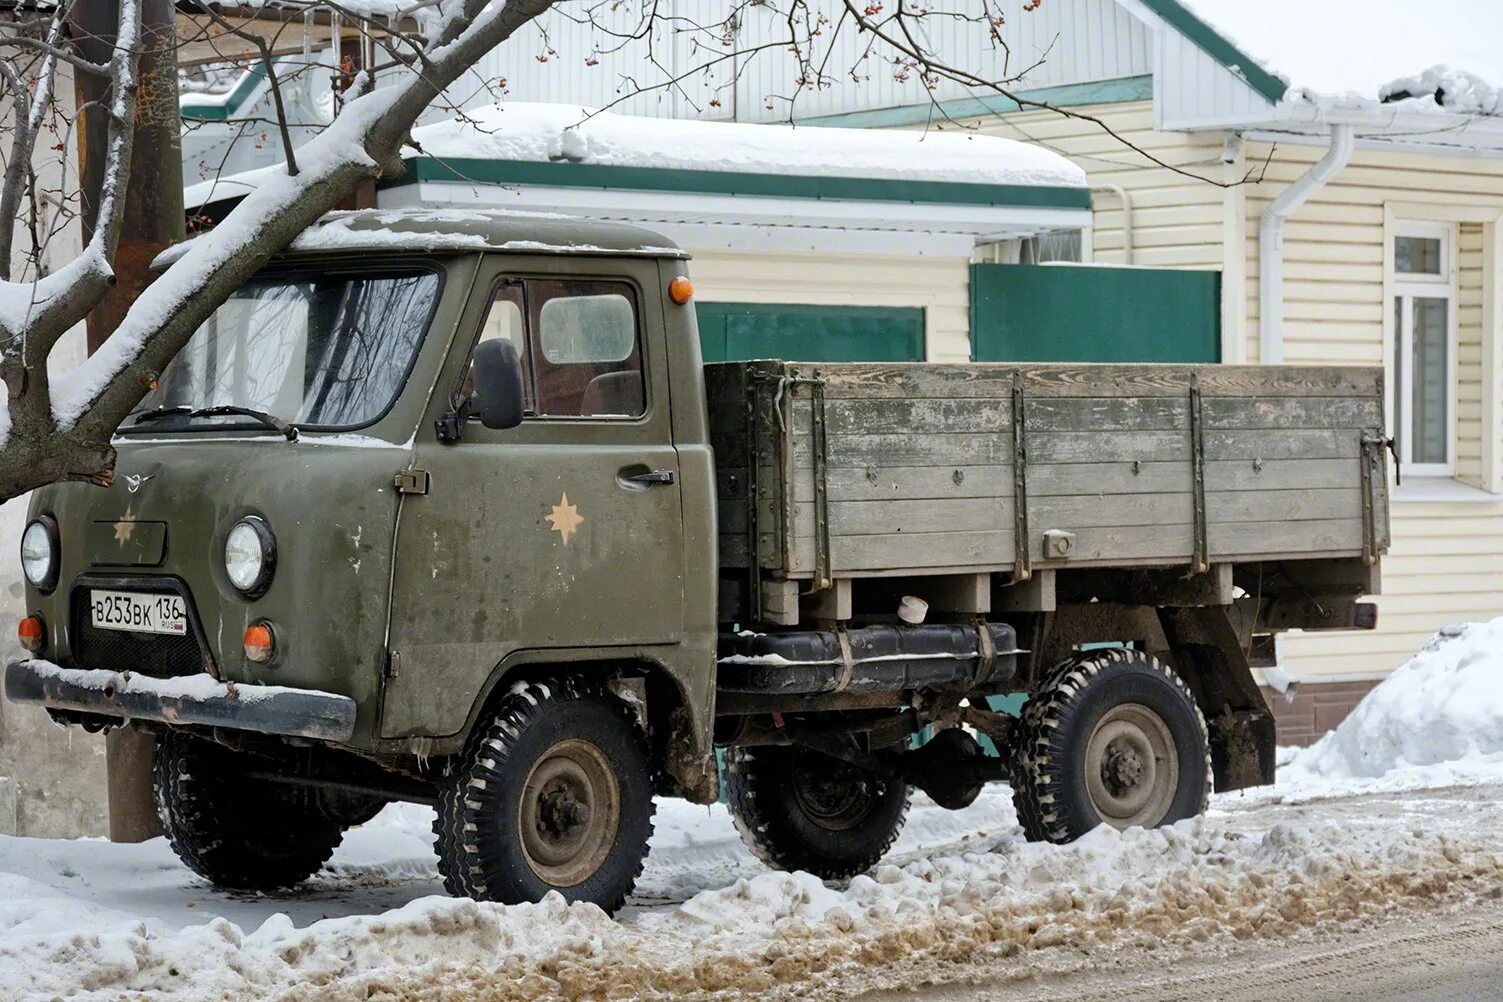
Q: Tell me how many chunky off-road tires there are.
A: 4